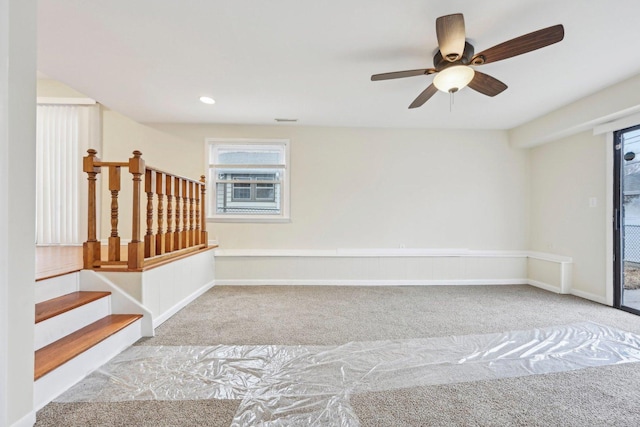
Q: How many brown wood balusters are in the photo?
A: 8